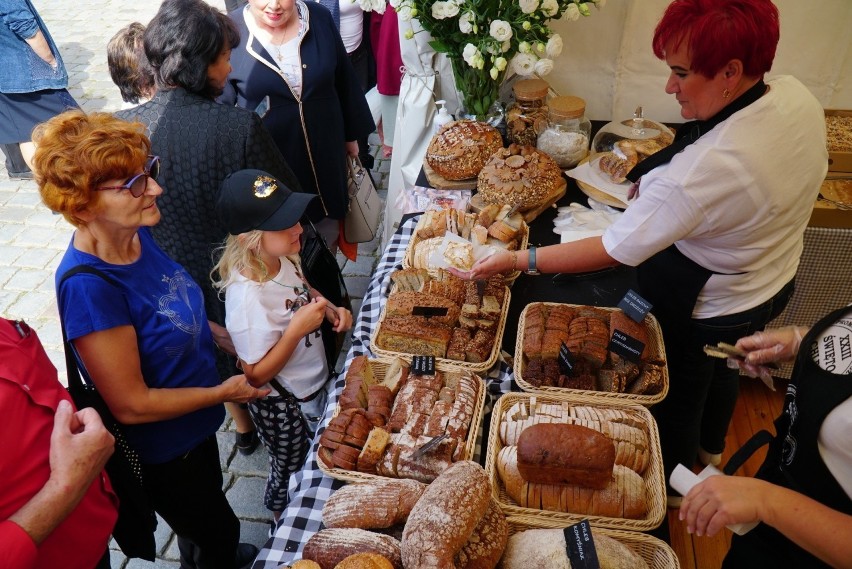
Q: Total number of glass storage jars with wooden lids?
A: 2